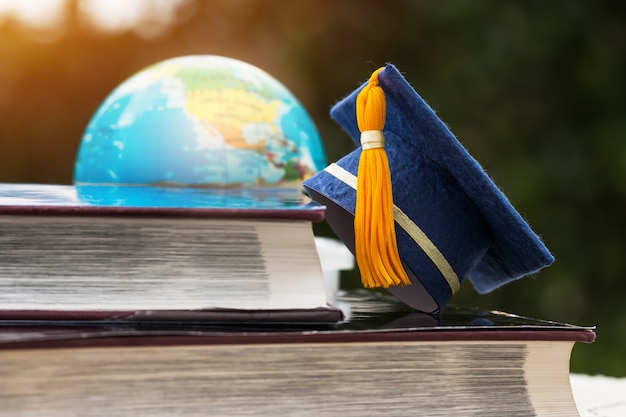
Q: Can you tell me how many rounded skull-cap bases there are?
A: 1